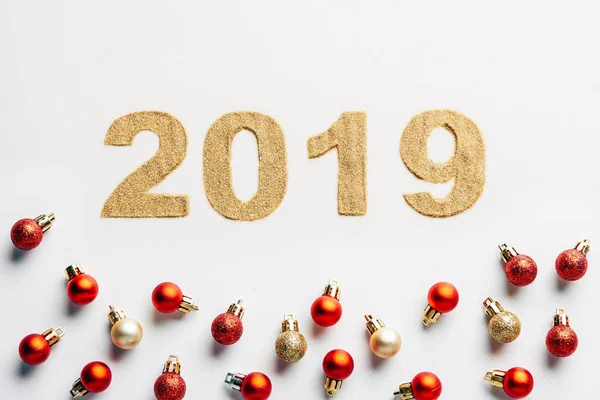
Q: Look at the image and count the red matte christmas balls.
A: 10